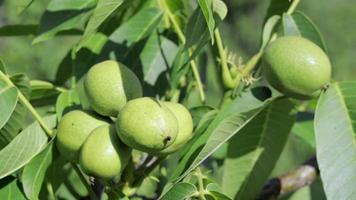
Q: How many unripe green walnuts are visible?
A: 6